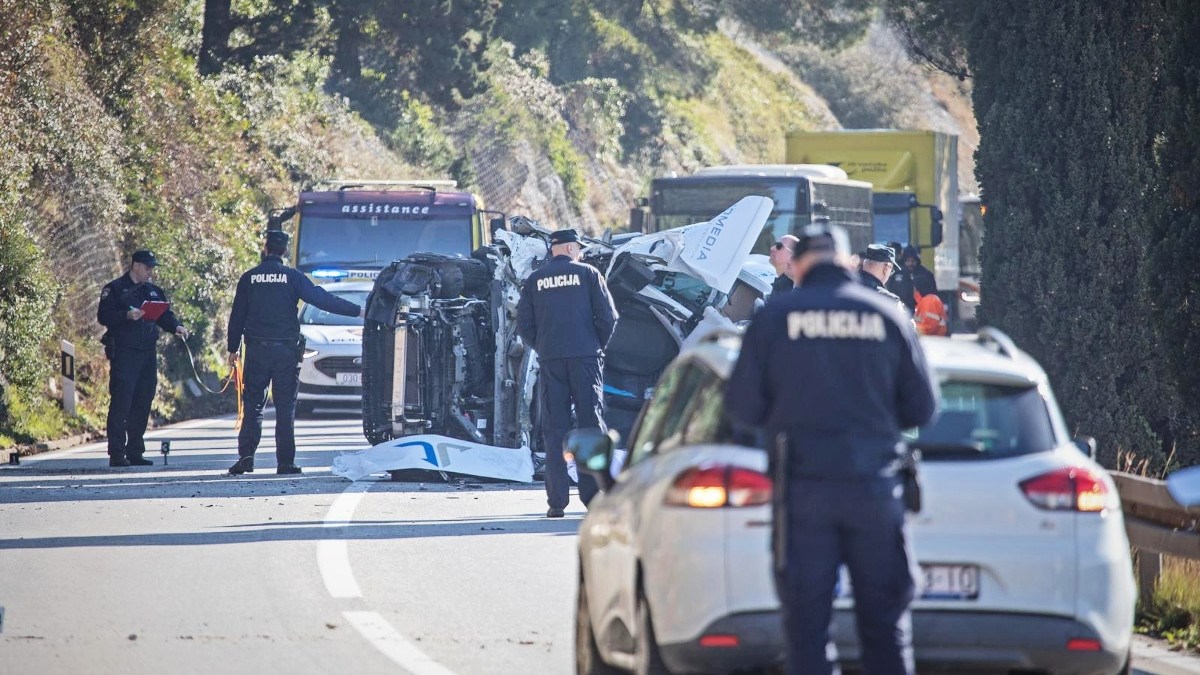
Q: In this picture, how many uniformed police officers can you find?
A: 5